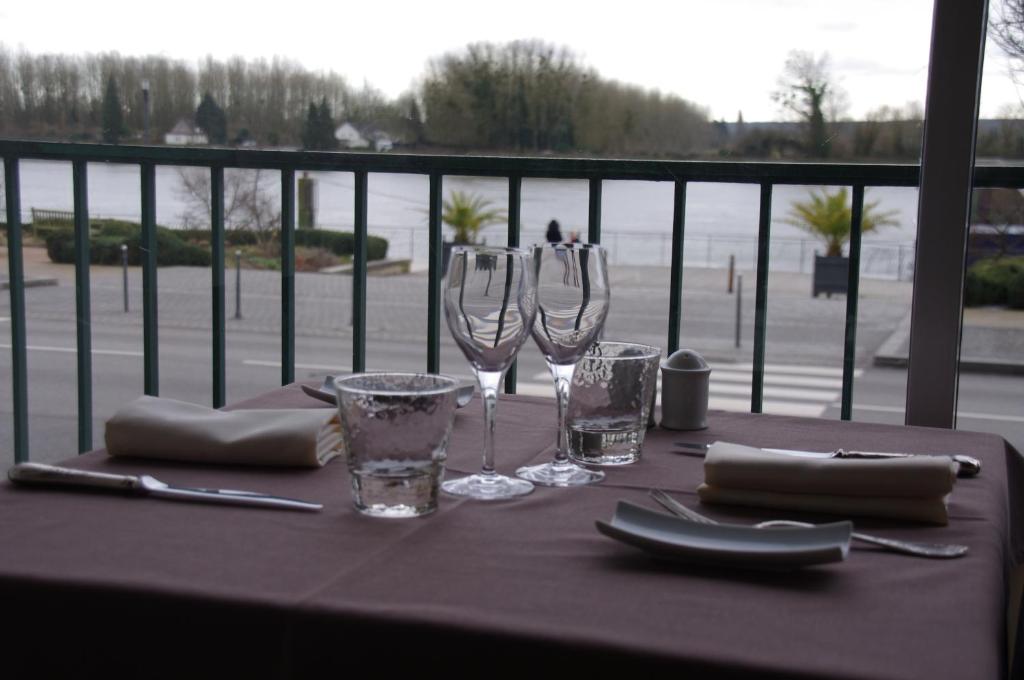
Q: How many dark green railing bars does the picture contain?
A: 12